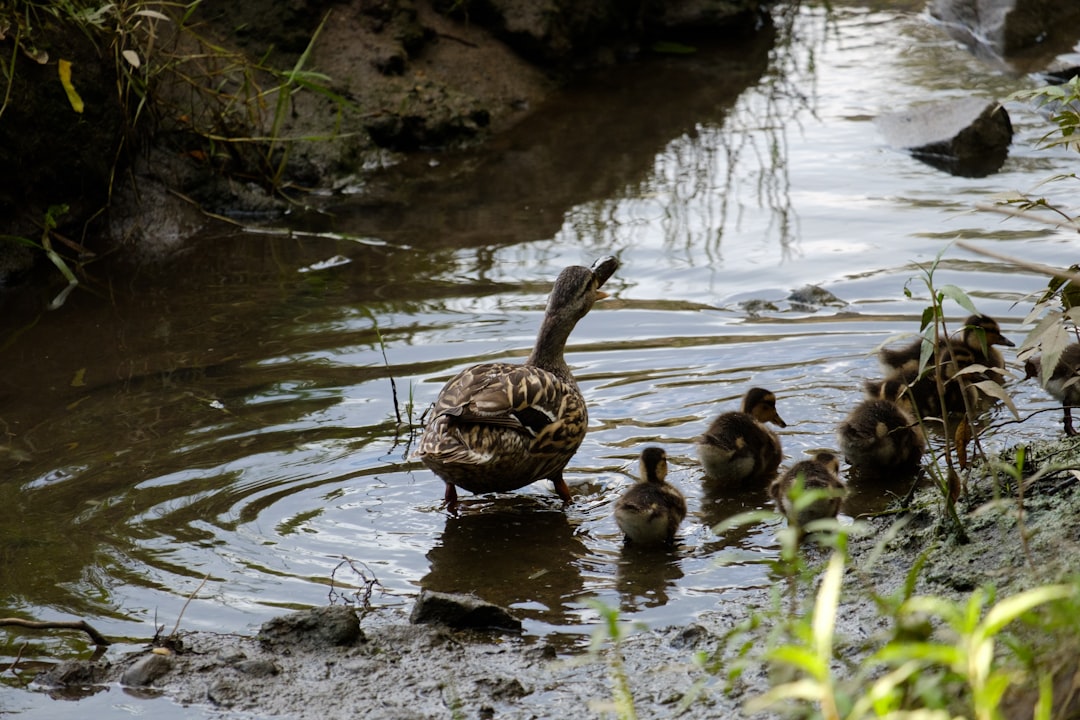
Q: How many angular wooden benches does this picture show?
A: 0